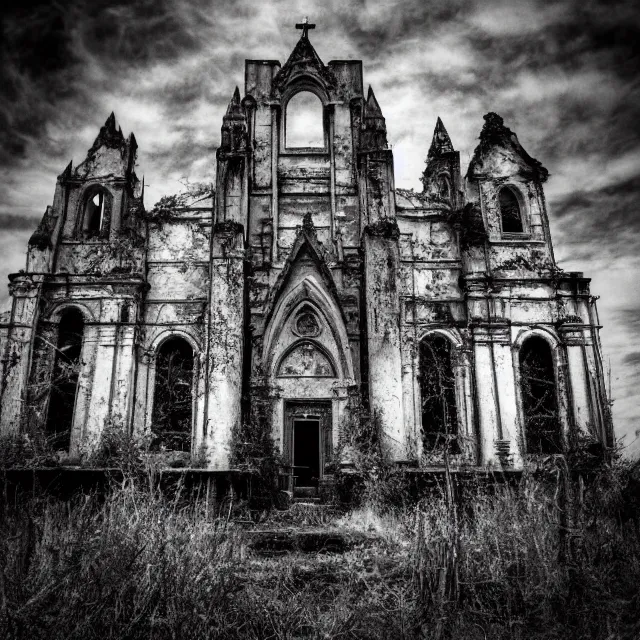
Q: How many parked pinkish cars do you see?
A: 0